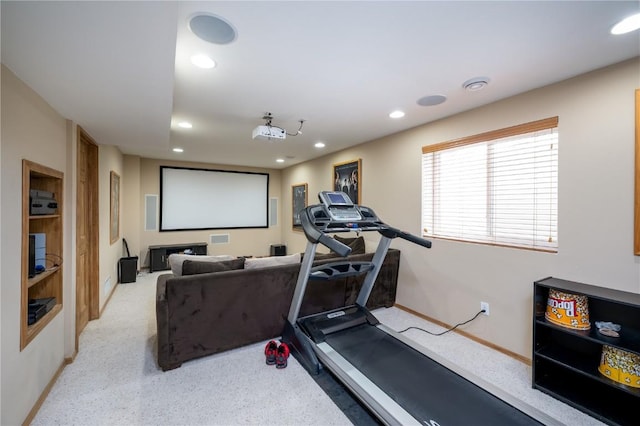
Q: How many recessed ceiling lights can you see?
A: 7